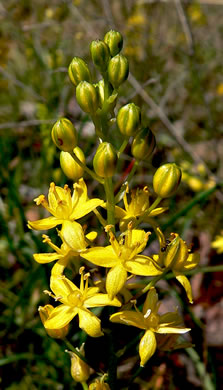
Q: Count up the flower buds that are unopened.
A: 12